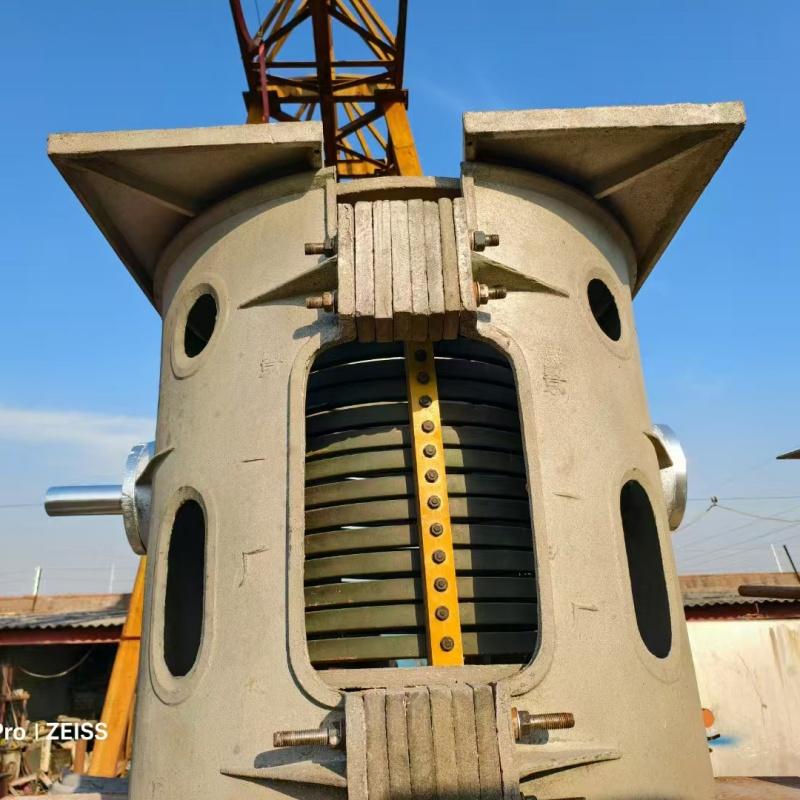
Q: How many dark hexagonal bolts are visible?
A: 12